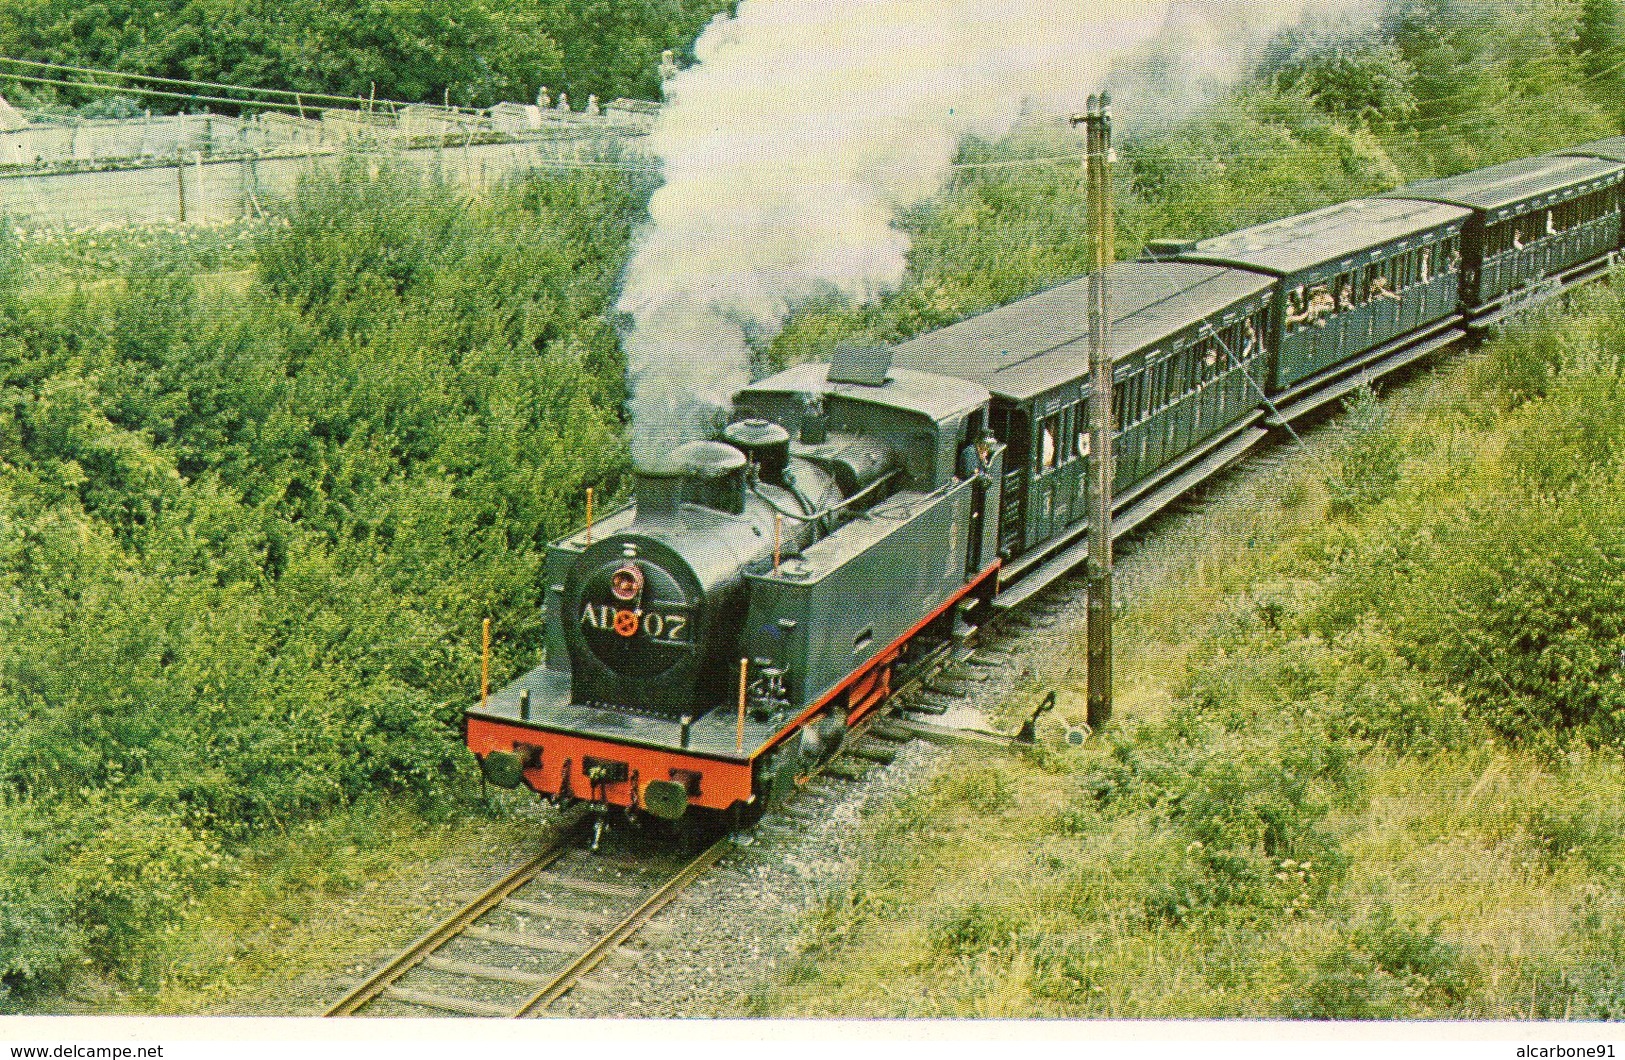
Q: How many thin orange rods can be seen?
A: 4